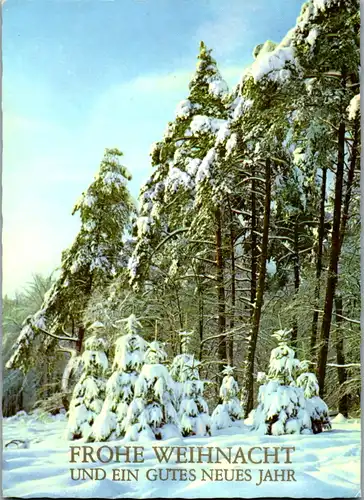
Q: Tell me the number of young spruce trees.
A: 7